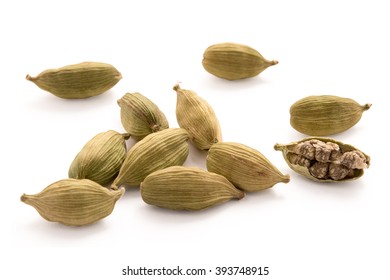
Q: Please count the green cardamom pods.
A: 11